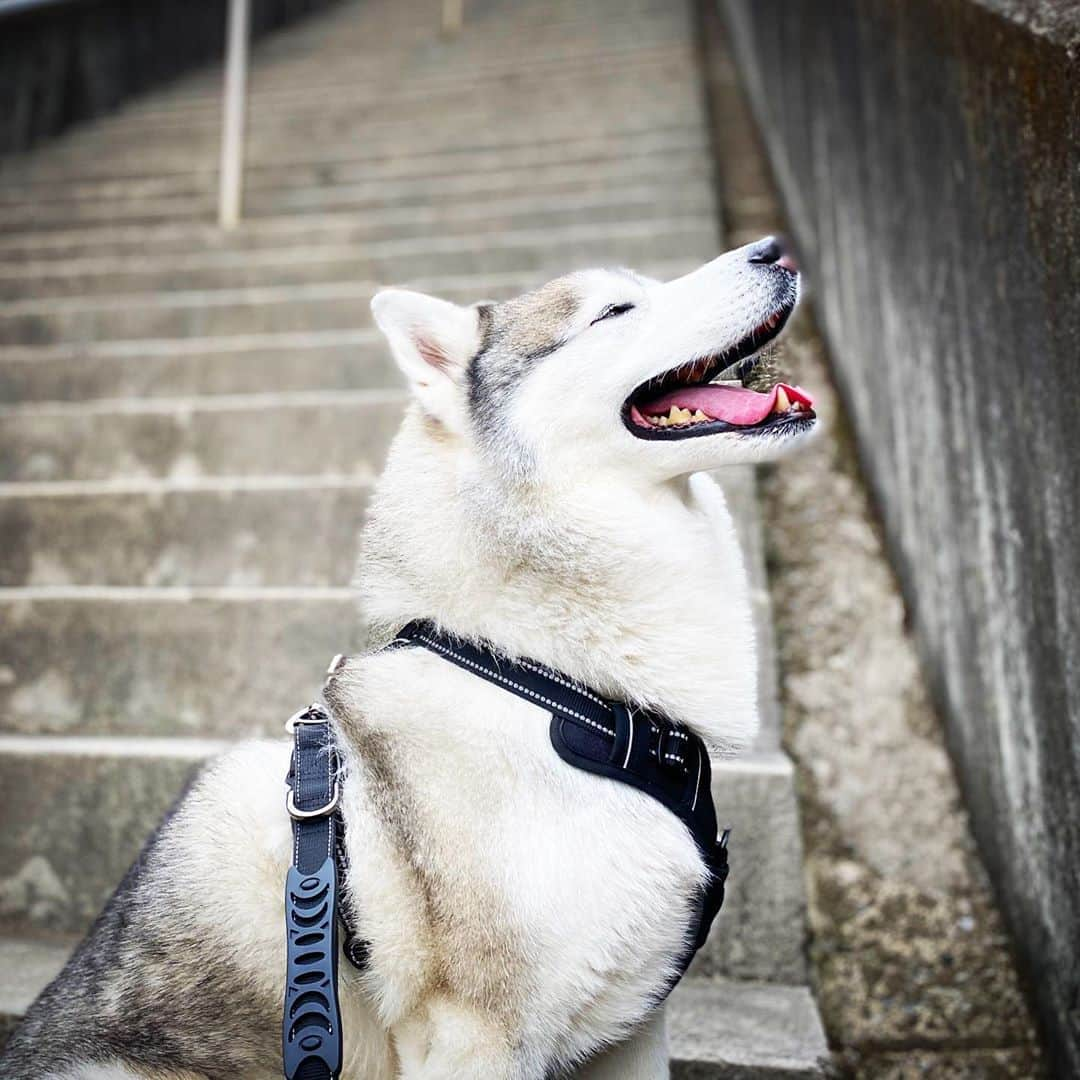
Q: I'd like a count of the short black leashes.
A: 1